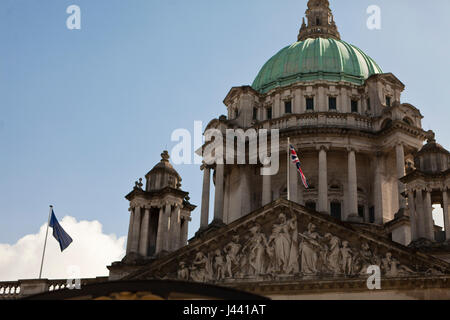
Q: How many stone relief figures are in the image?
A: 11